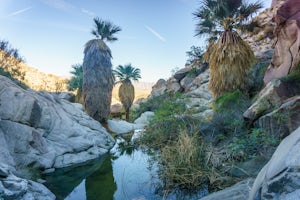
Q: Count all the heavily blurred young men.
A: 0